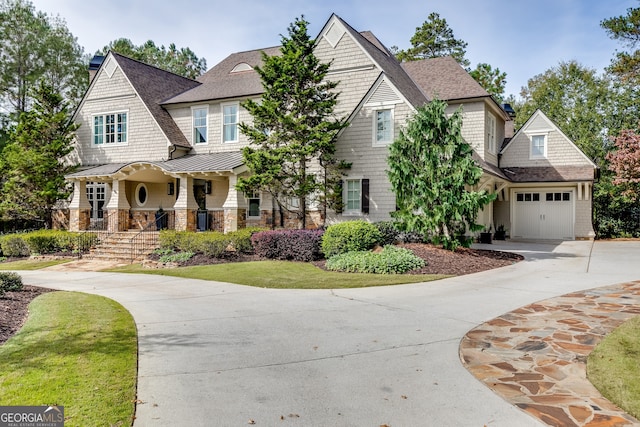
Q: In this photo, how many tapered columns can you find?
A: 4